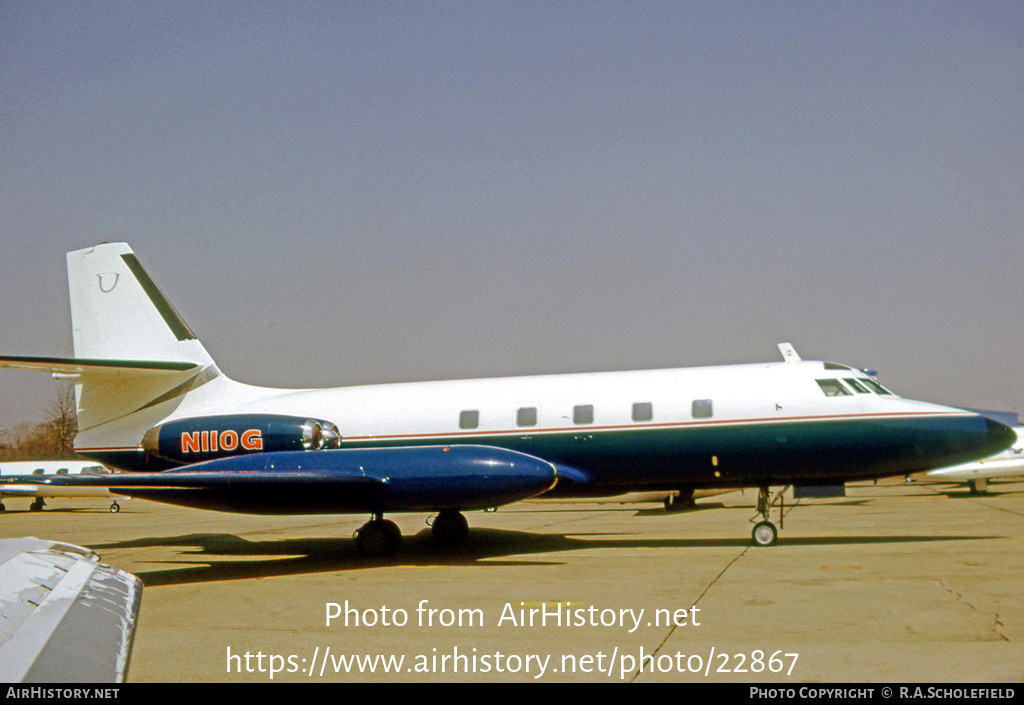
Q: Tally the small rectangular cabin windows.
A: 5